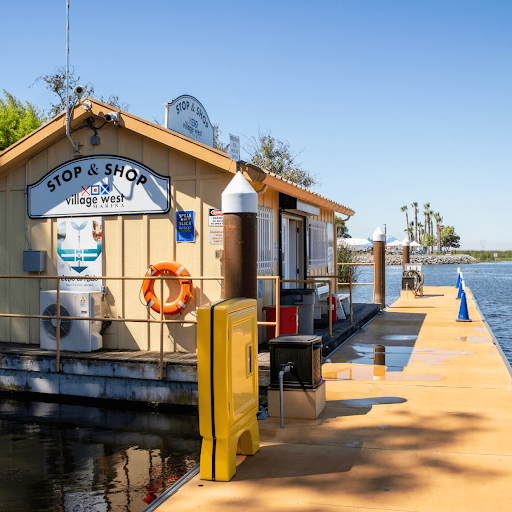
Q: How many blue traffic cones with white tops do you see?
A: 3